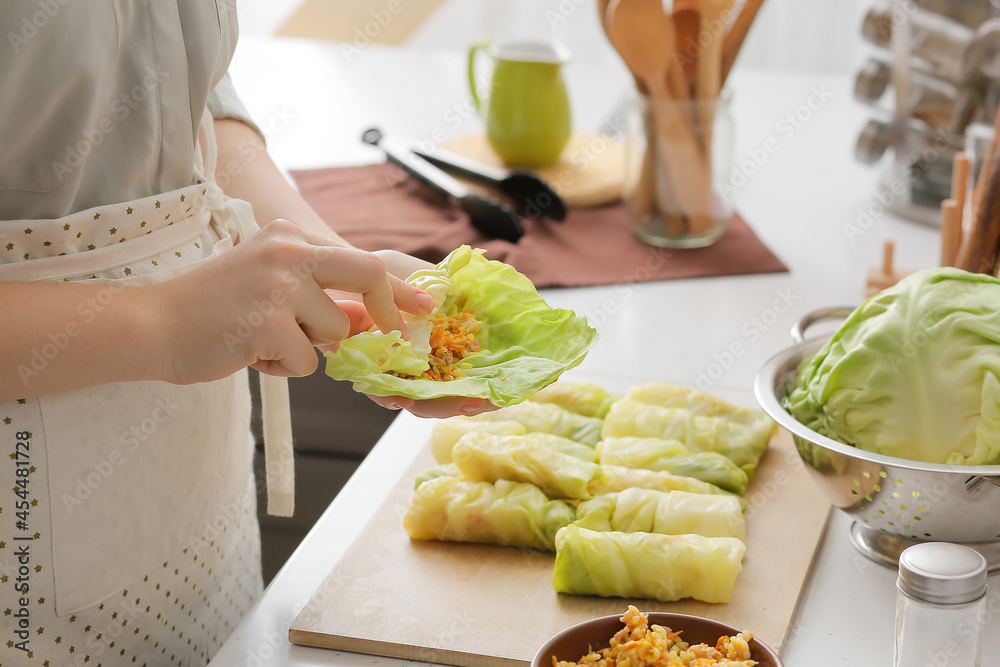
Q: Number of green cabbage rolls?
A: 12